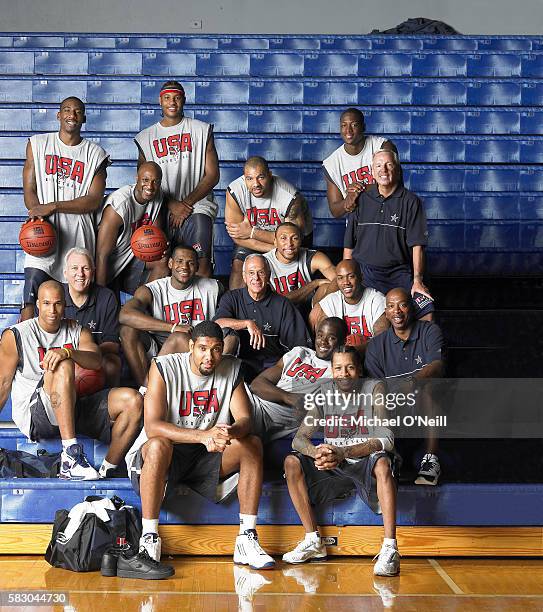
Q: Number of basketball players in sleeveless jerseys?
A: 12